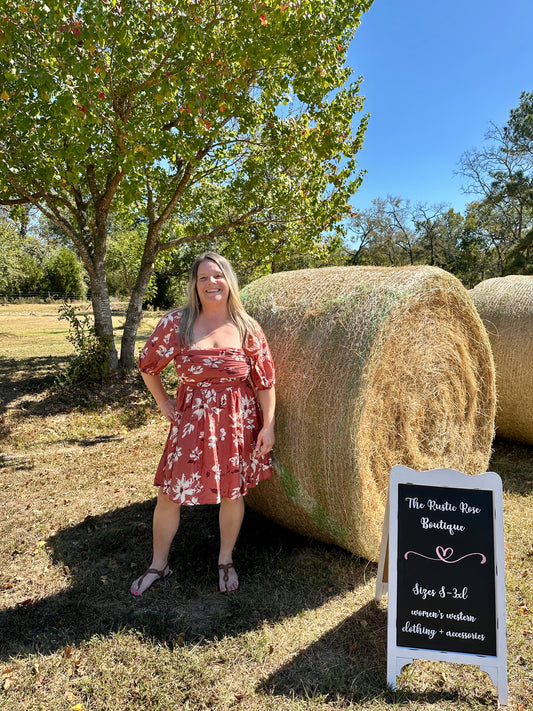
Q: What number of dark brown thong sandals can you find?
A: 2